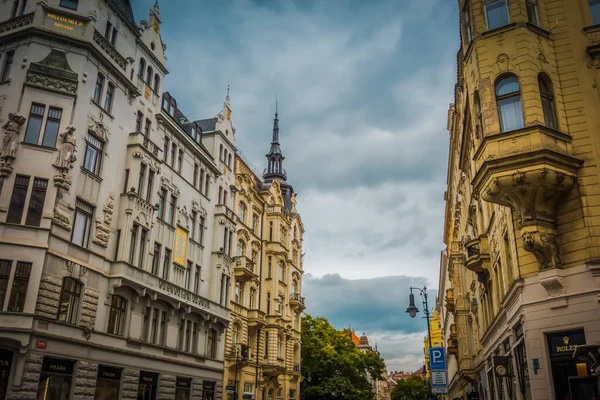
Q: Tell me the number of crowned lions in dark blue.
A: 0